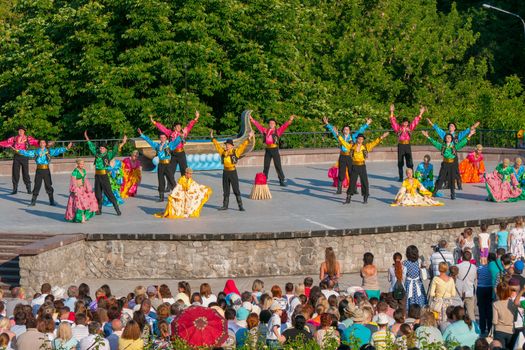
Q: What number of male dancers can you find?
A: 12